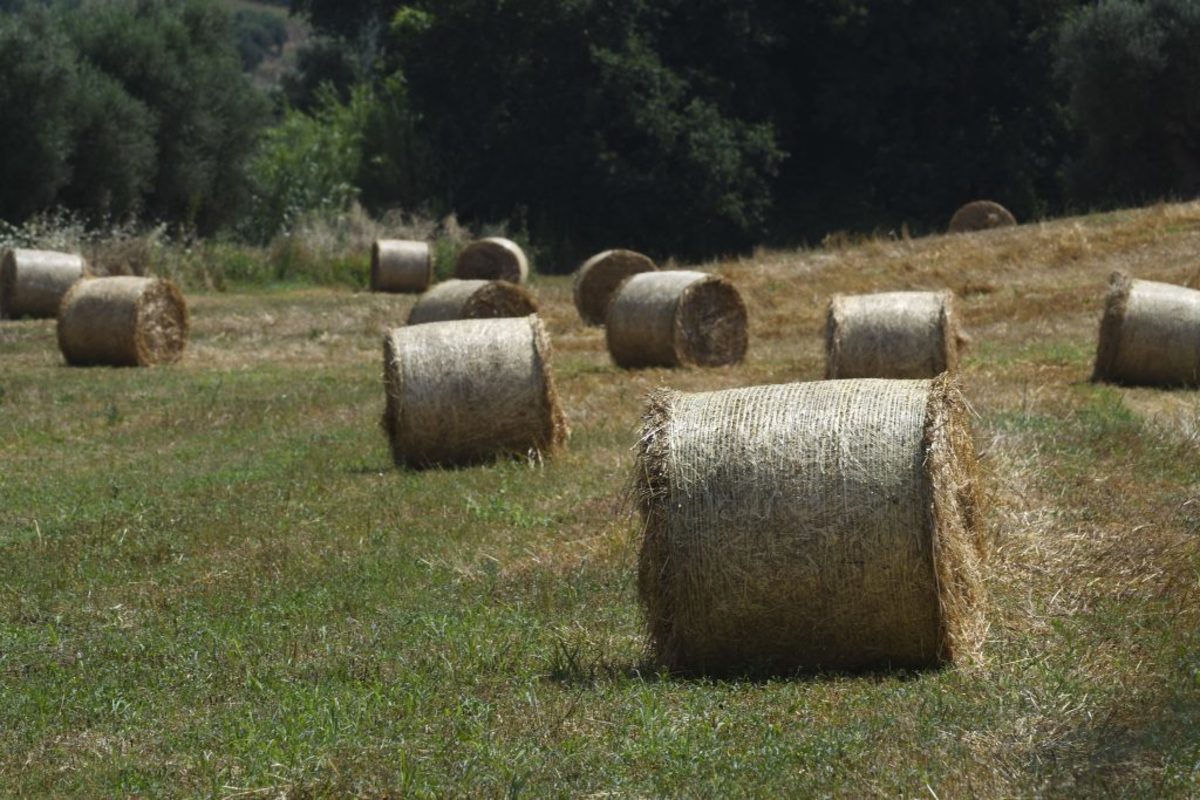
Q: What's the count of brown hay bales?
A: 12